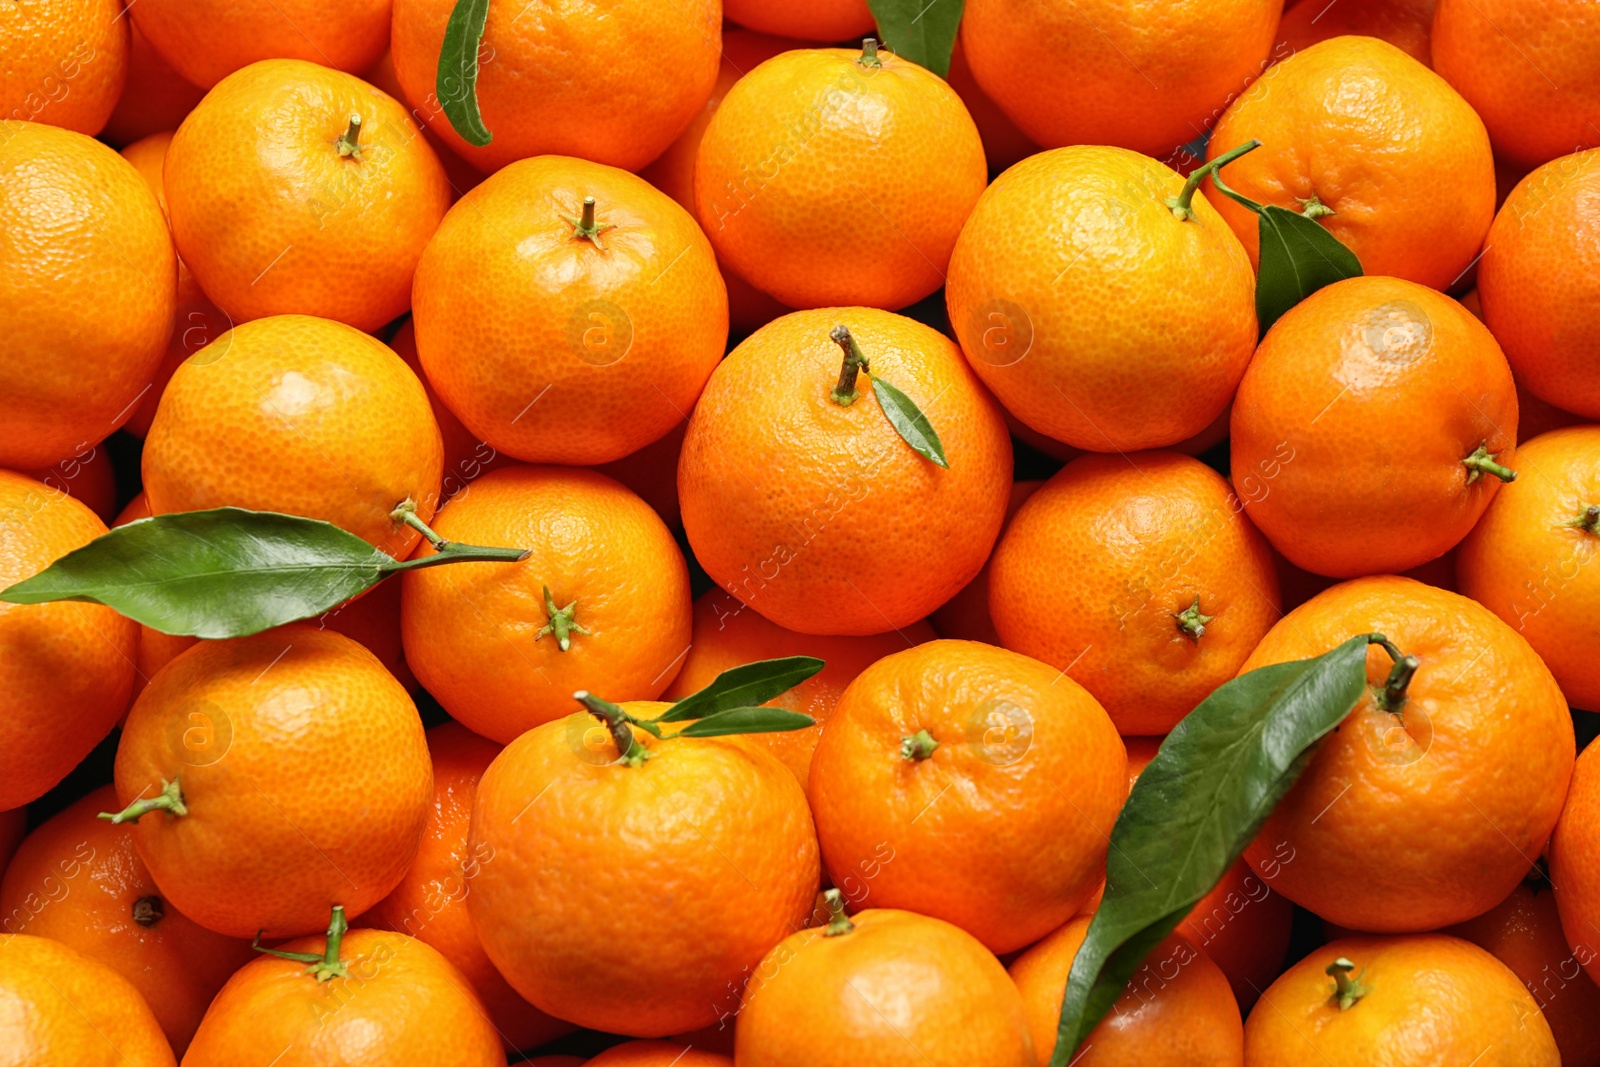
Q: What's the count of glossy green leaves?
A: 8